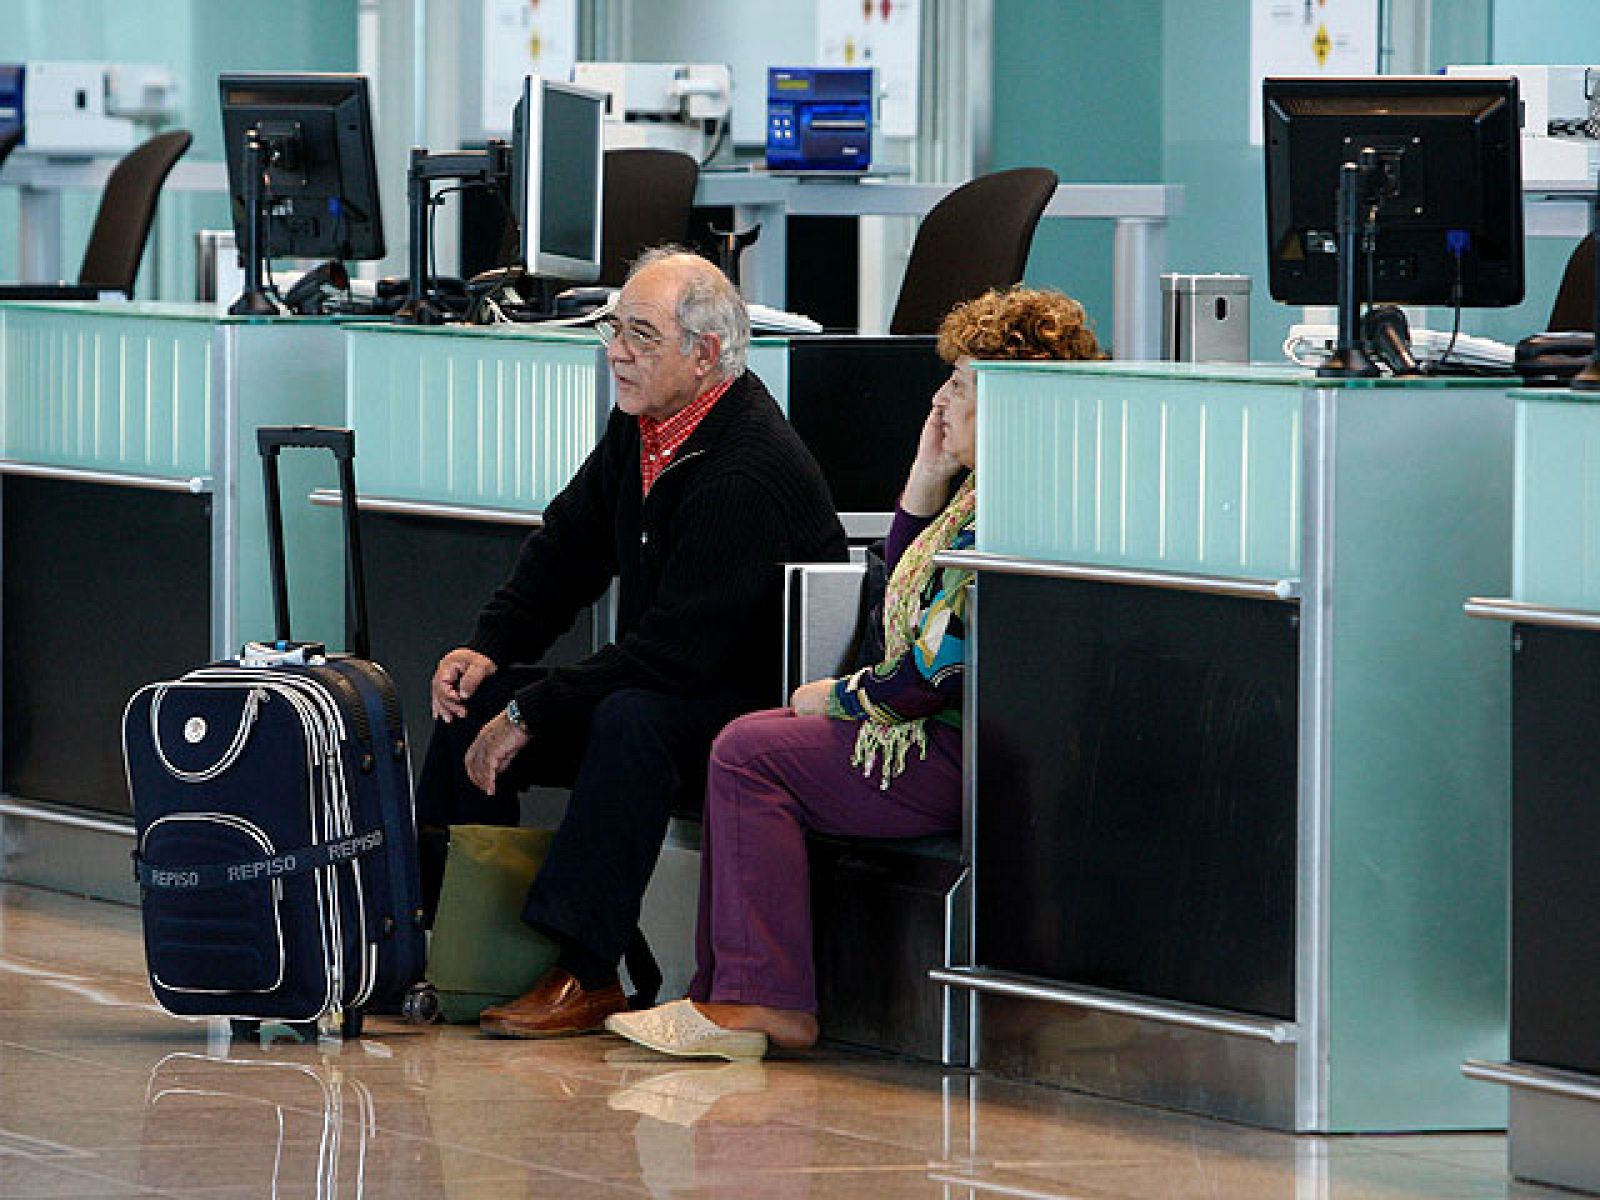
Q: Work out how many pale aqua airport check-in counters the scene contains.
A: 4